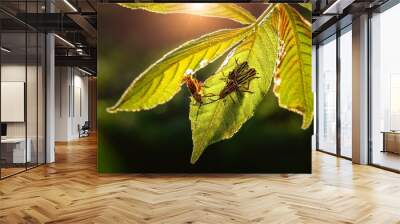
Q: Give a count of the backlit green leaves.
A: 4